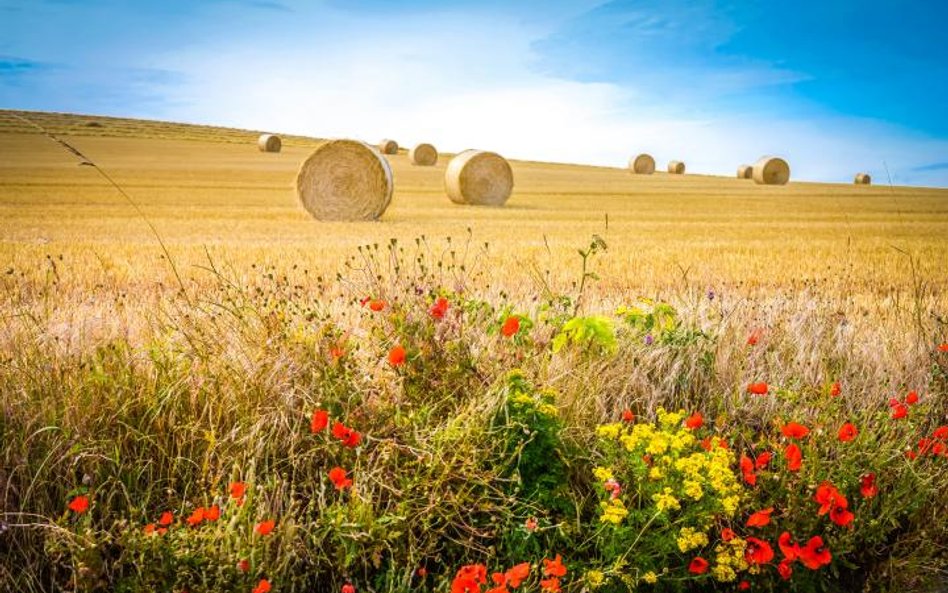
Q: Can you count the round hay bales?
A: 10